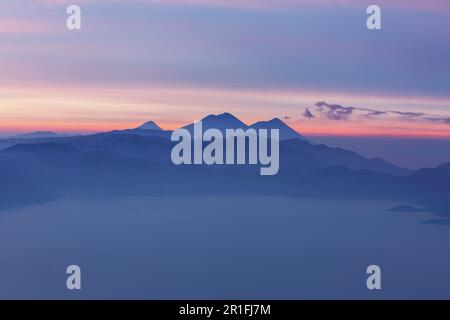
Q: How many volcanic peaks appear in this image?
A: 3